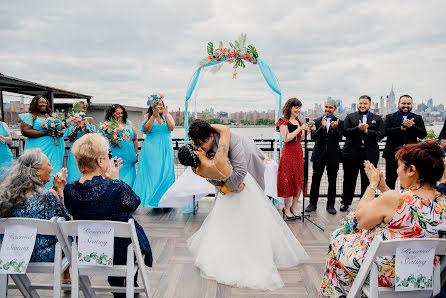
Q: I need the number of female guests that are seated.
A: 3